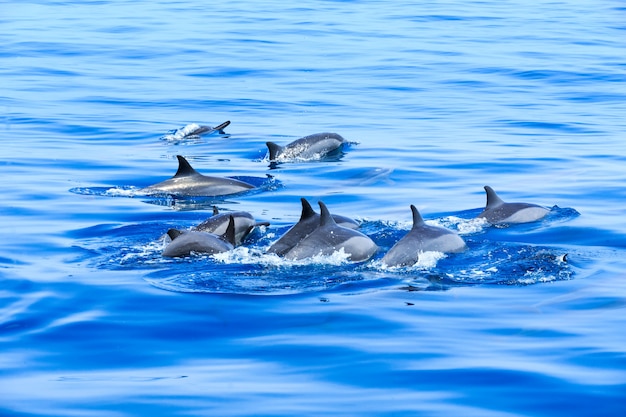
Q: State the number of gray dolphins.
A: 9